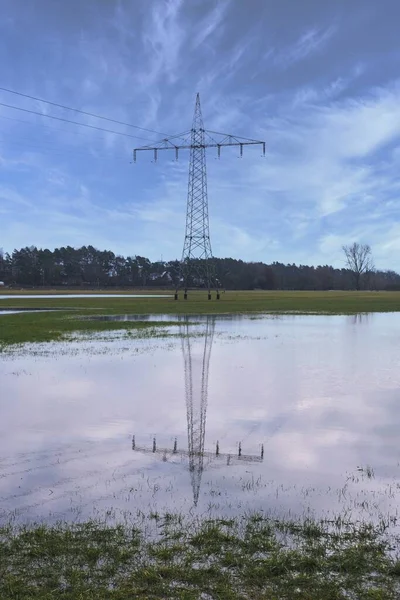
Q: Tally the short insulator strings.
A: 6